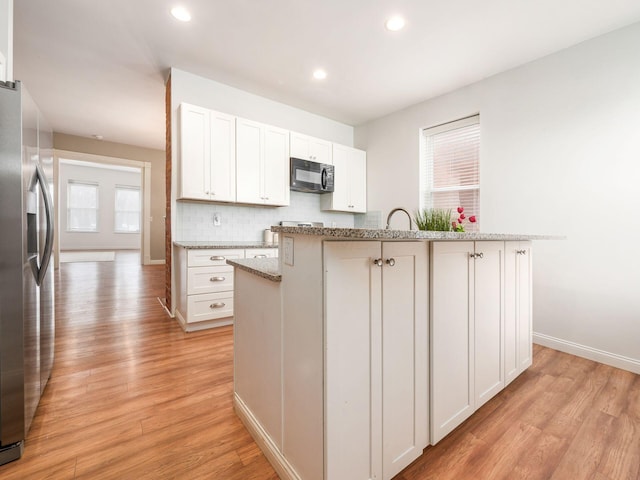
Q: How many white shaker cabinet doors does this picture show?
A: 14